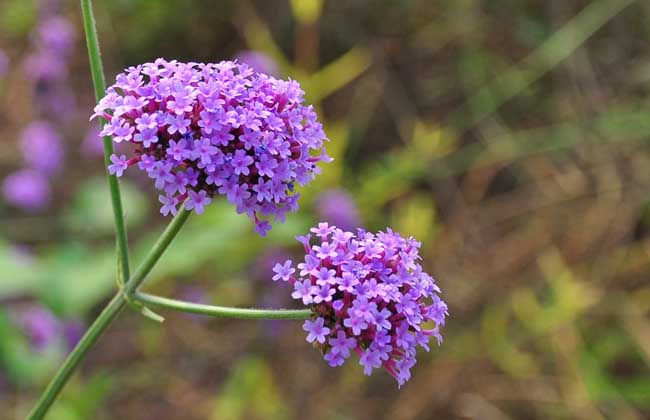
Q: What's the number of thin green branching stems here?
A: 3